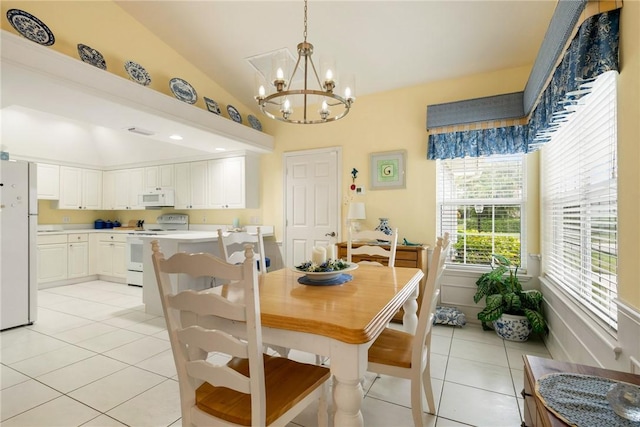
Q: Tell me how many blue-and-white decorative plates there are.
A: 7